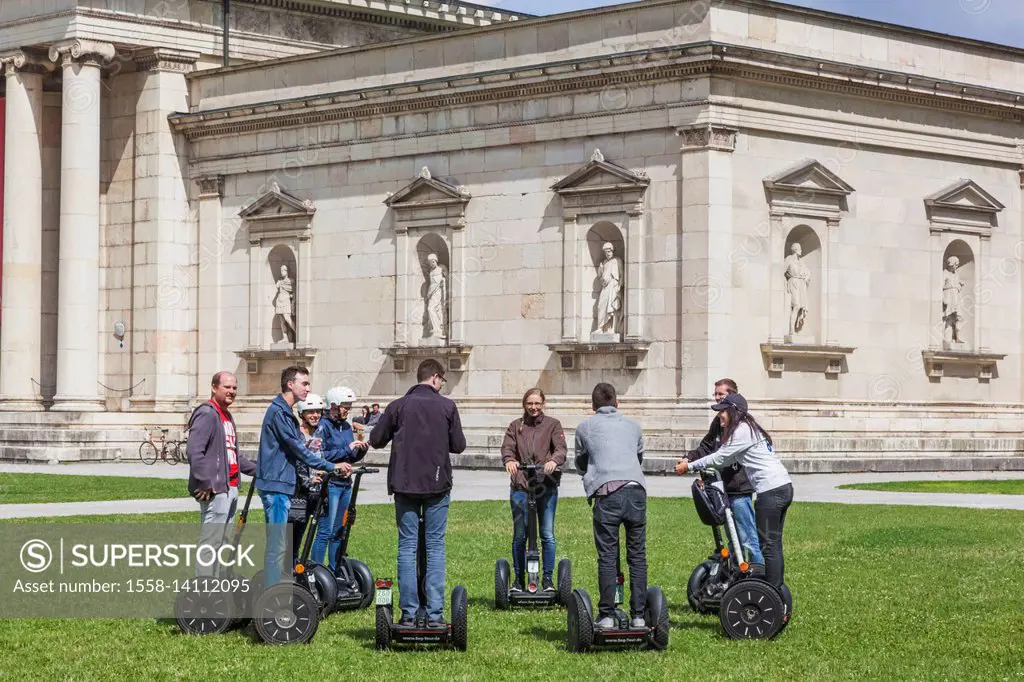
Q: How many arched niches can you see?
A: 5